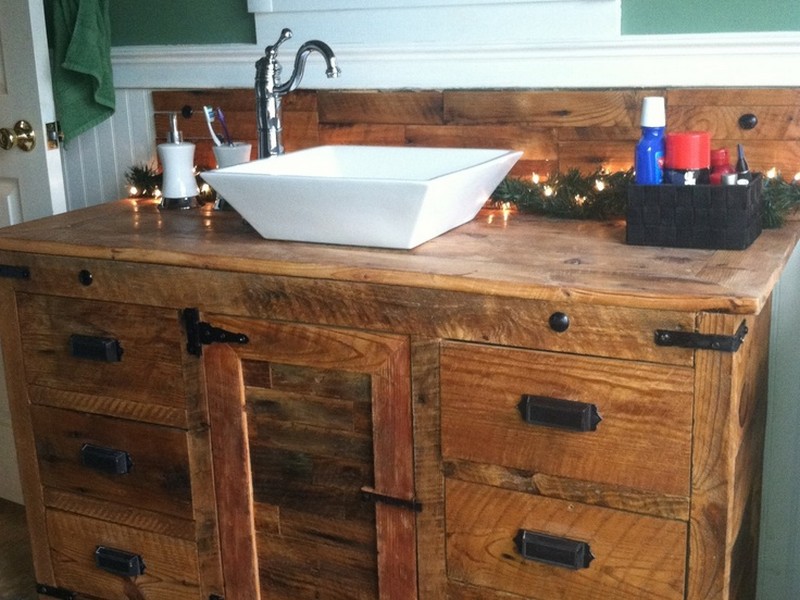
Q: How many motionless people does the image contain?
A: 0